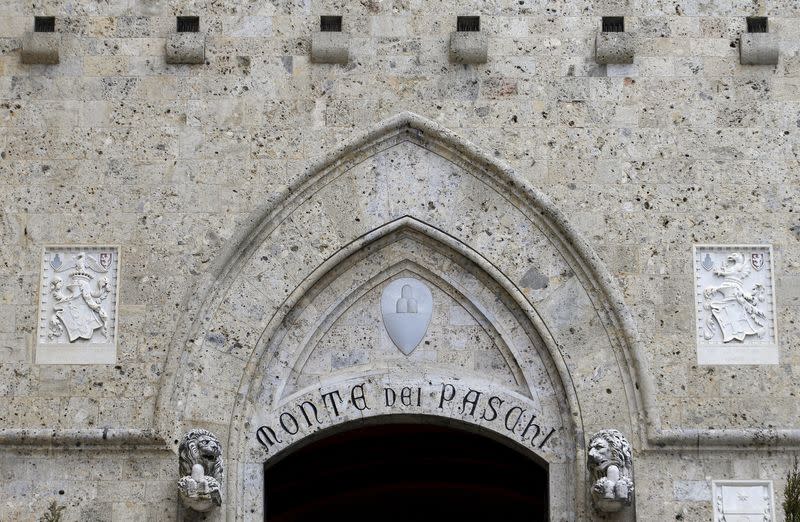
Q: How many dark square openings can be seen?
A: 6